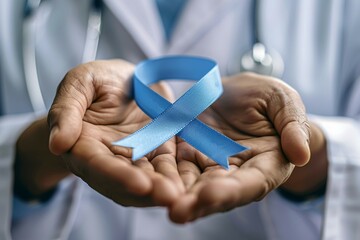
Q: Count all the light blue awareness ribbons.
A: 1